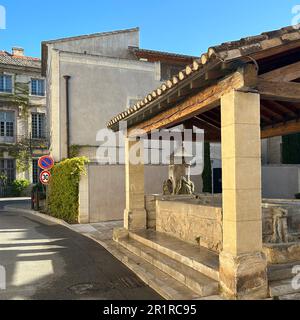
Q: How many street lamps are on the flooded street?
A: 0